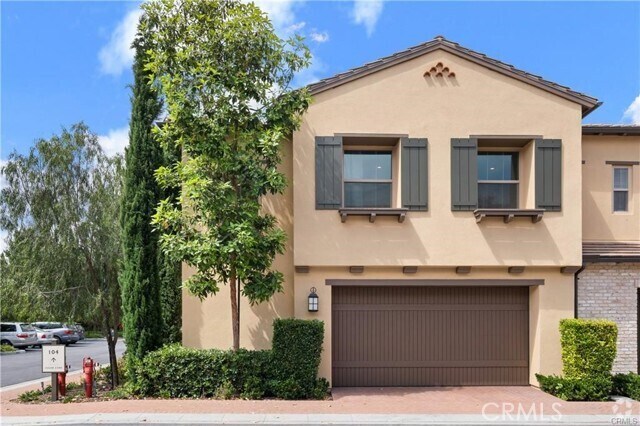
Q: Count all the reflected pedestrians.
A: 0